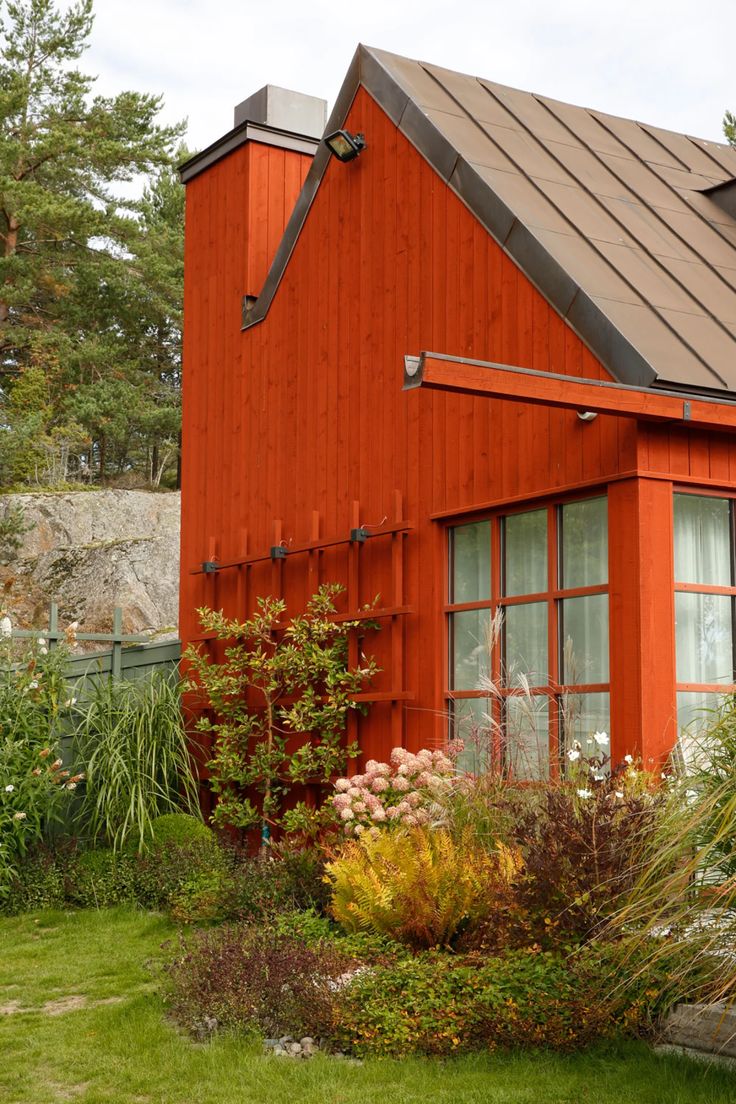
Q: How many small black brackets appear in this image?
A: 3